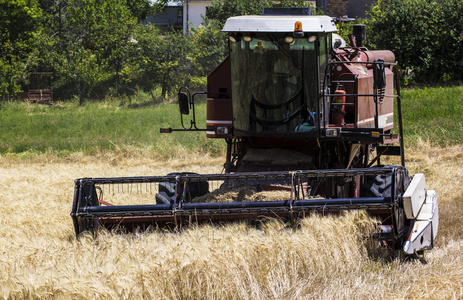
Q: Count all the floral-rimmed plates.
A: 0